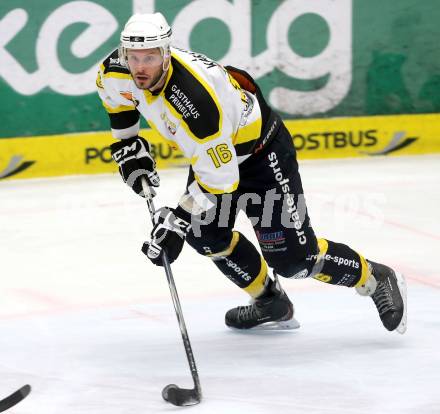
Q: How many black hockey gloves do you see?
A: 2